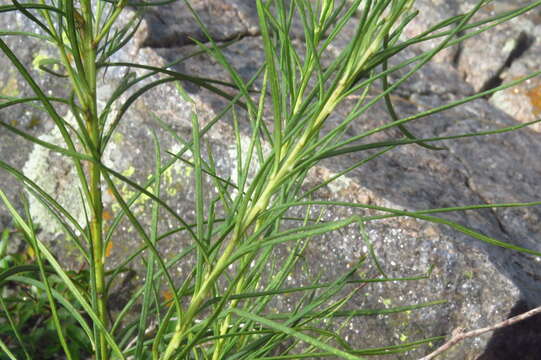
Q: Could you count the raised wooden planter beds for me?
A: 0